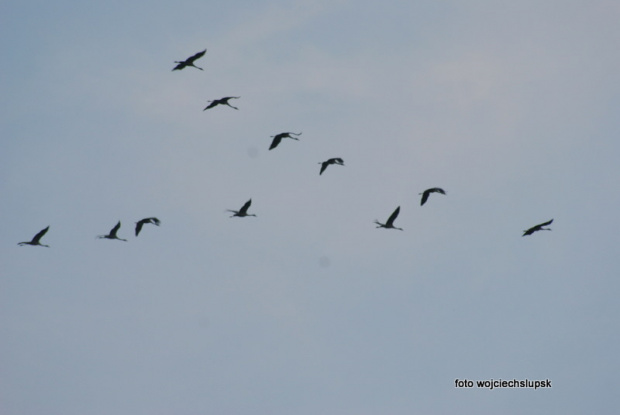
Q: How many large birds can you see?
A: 11